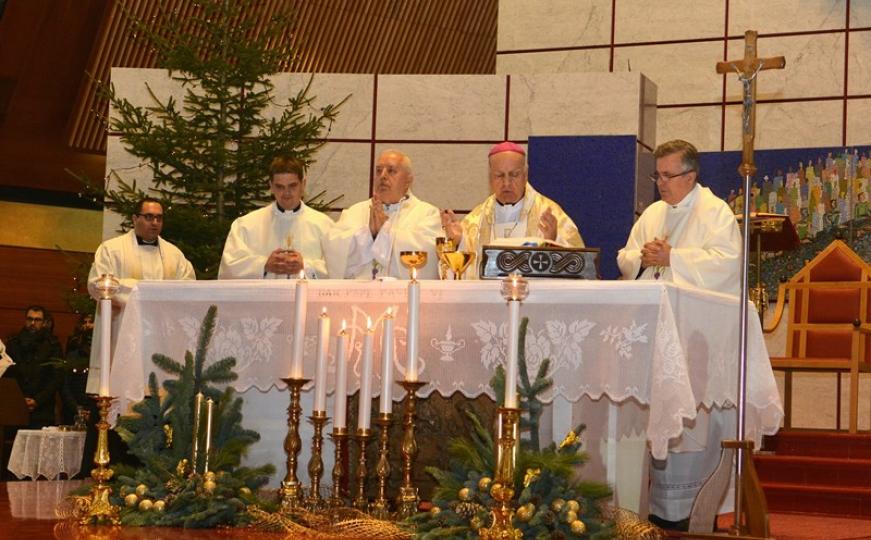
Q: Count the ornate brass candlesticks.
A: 8